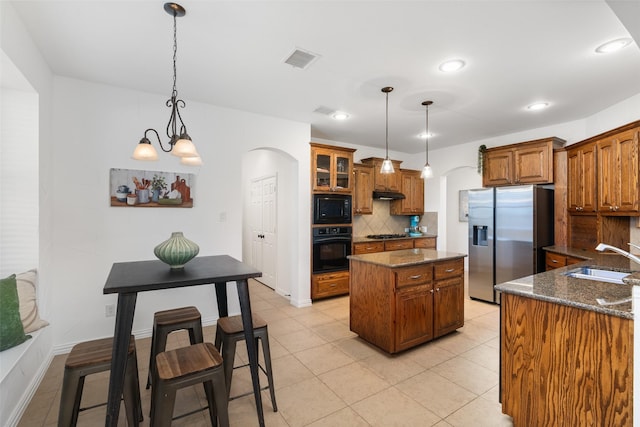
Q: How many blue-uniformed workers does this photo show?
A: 0